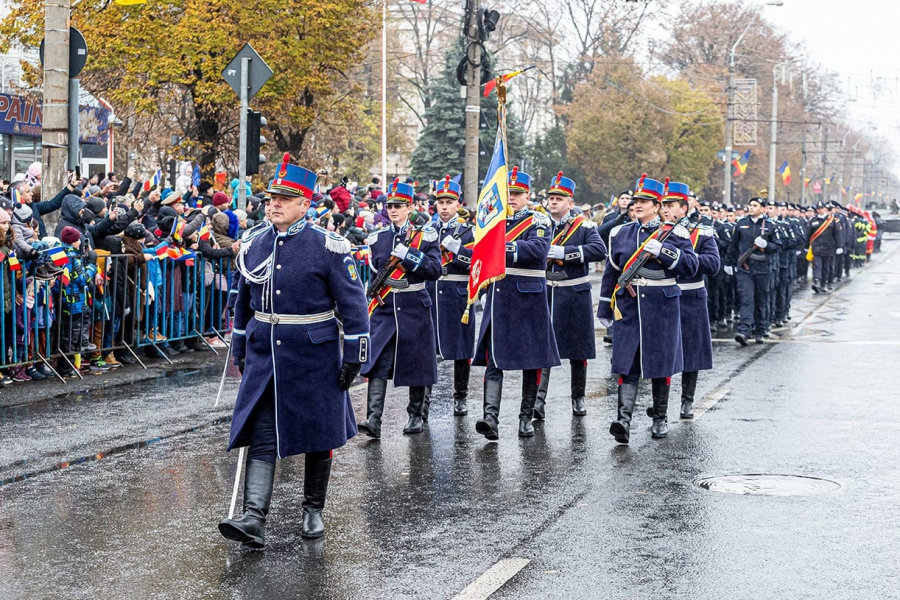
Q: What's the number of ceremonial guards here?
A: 7